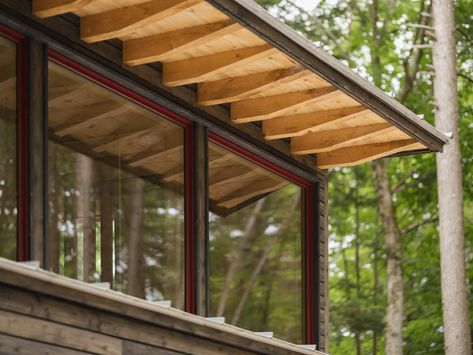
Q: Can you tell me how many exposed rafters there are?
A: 9